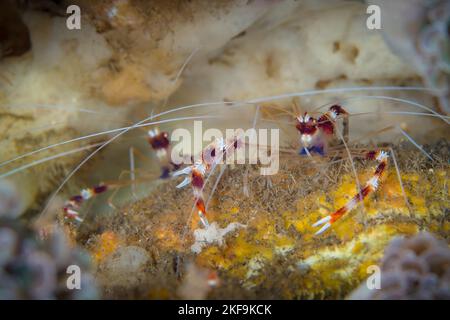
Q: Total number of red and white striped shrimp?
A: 2